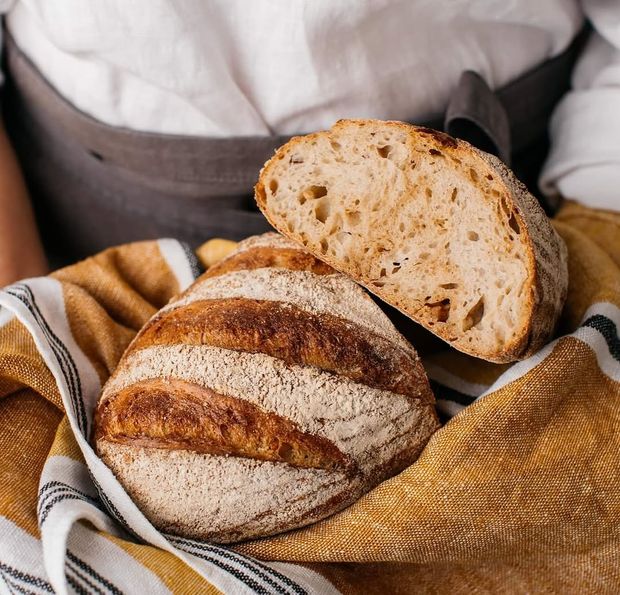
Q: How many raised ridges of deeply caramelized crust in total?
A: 3